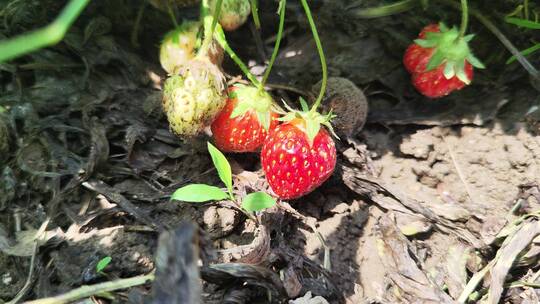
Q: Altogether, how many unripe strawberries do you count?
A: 3